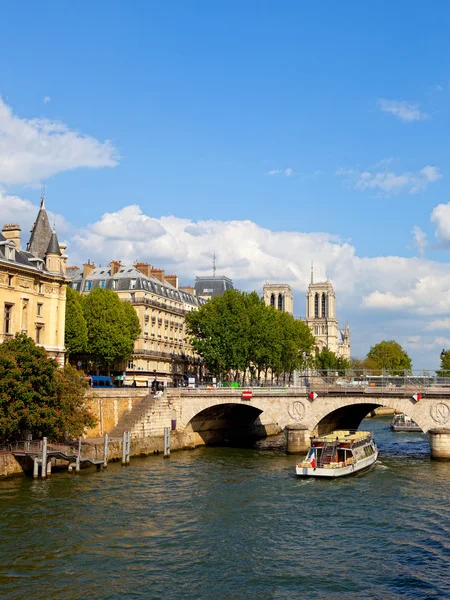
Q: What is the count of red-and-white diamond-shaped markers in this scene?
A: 2